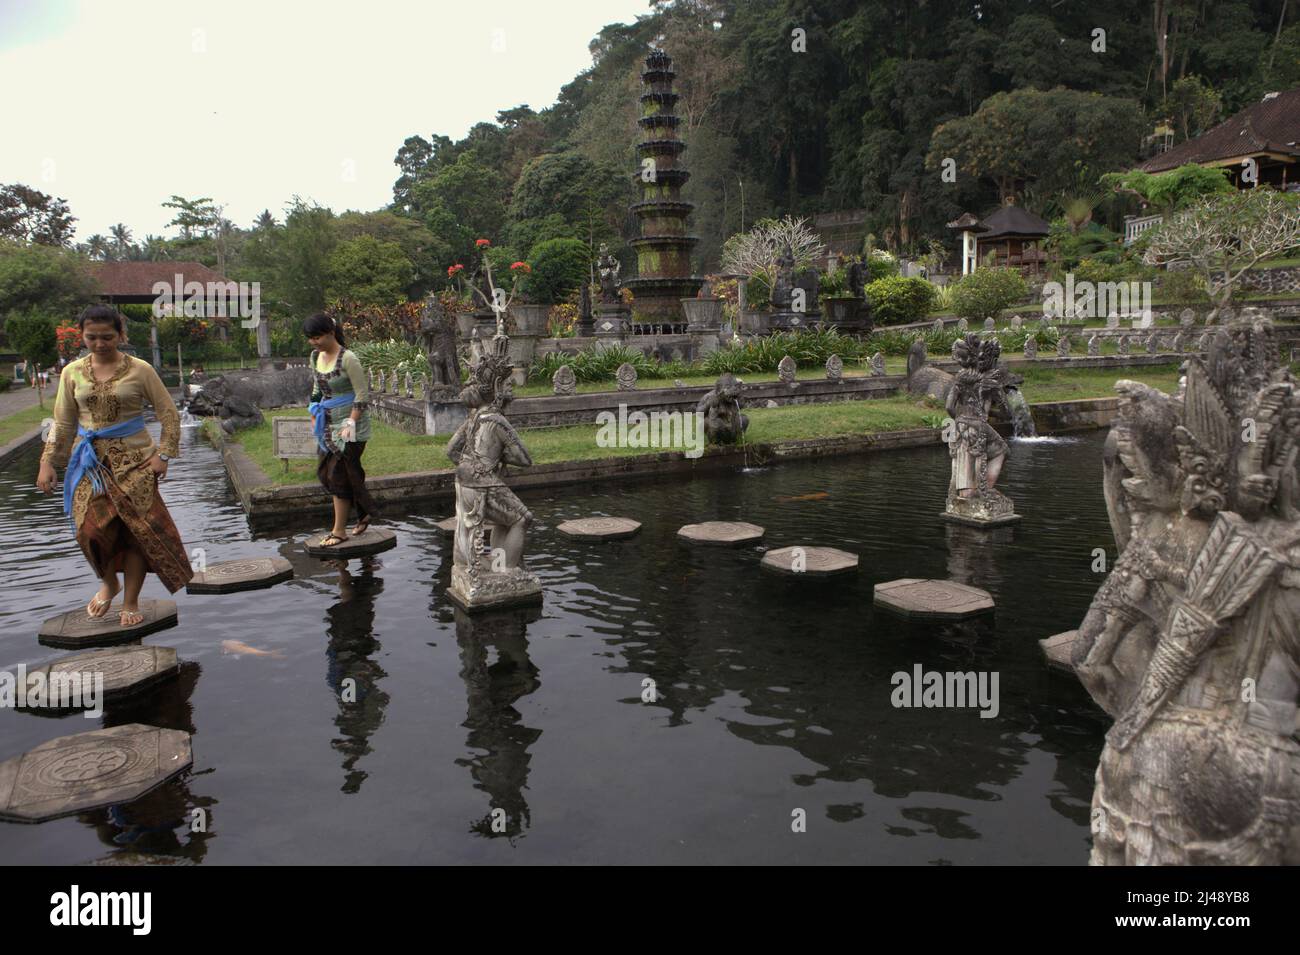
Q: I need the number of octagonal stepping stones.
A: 11